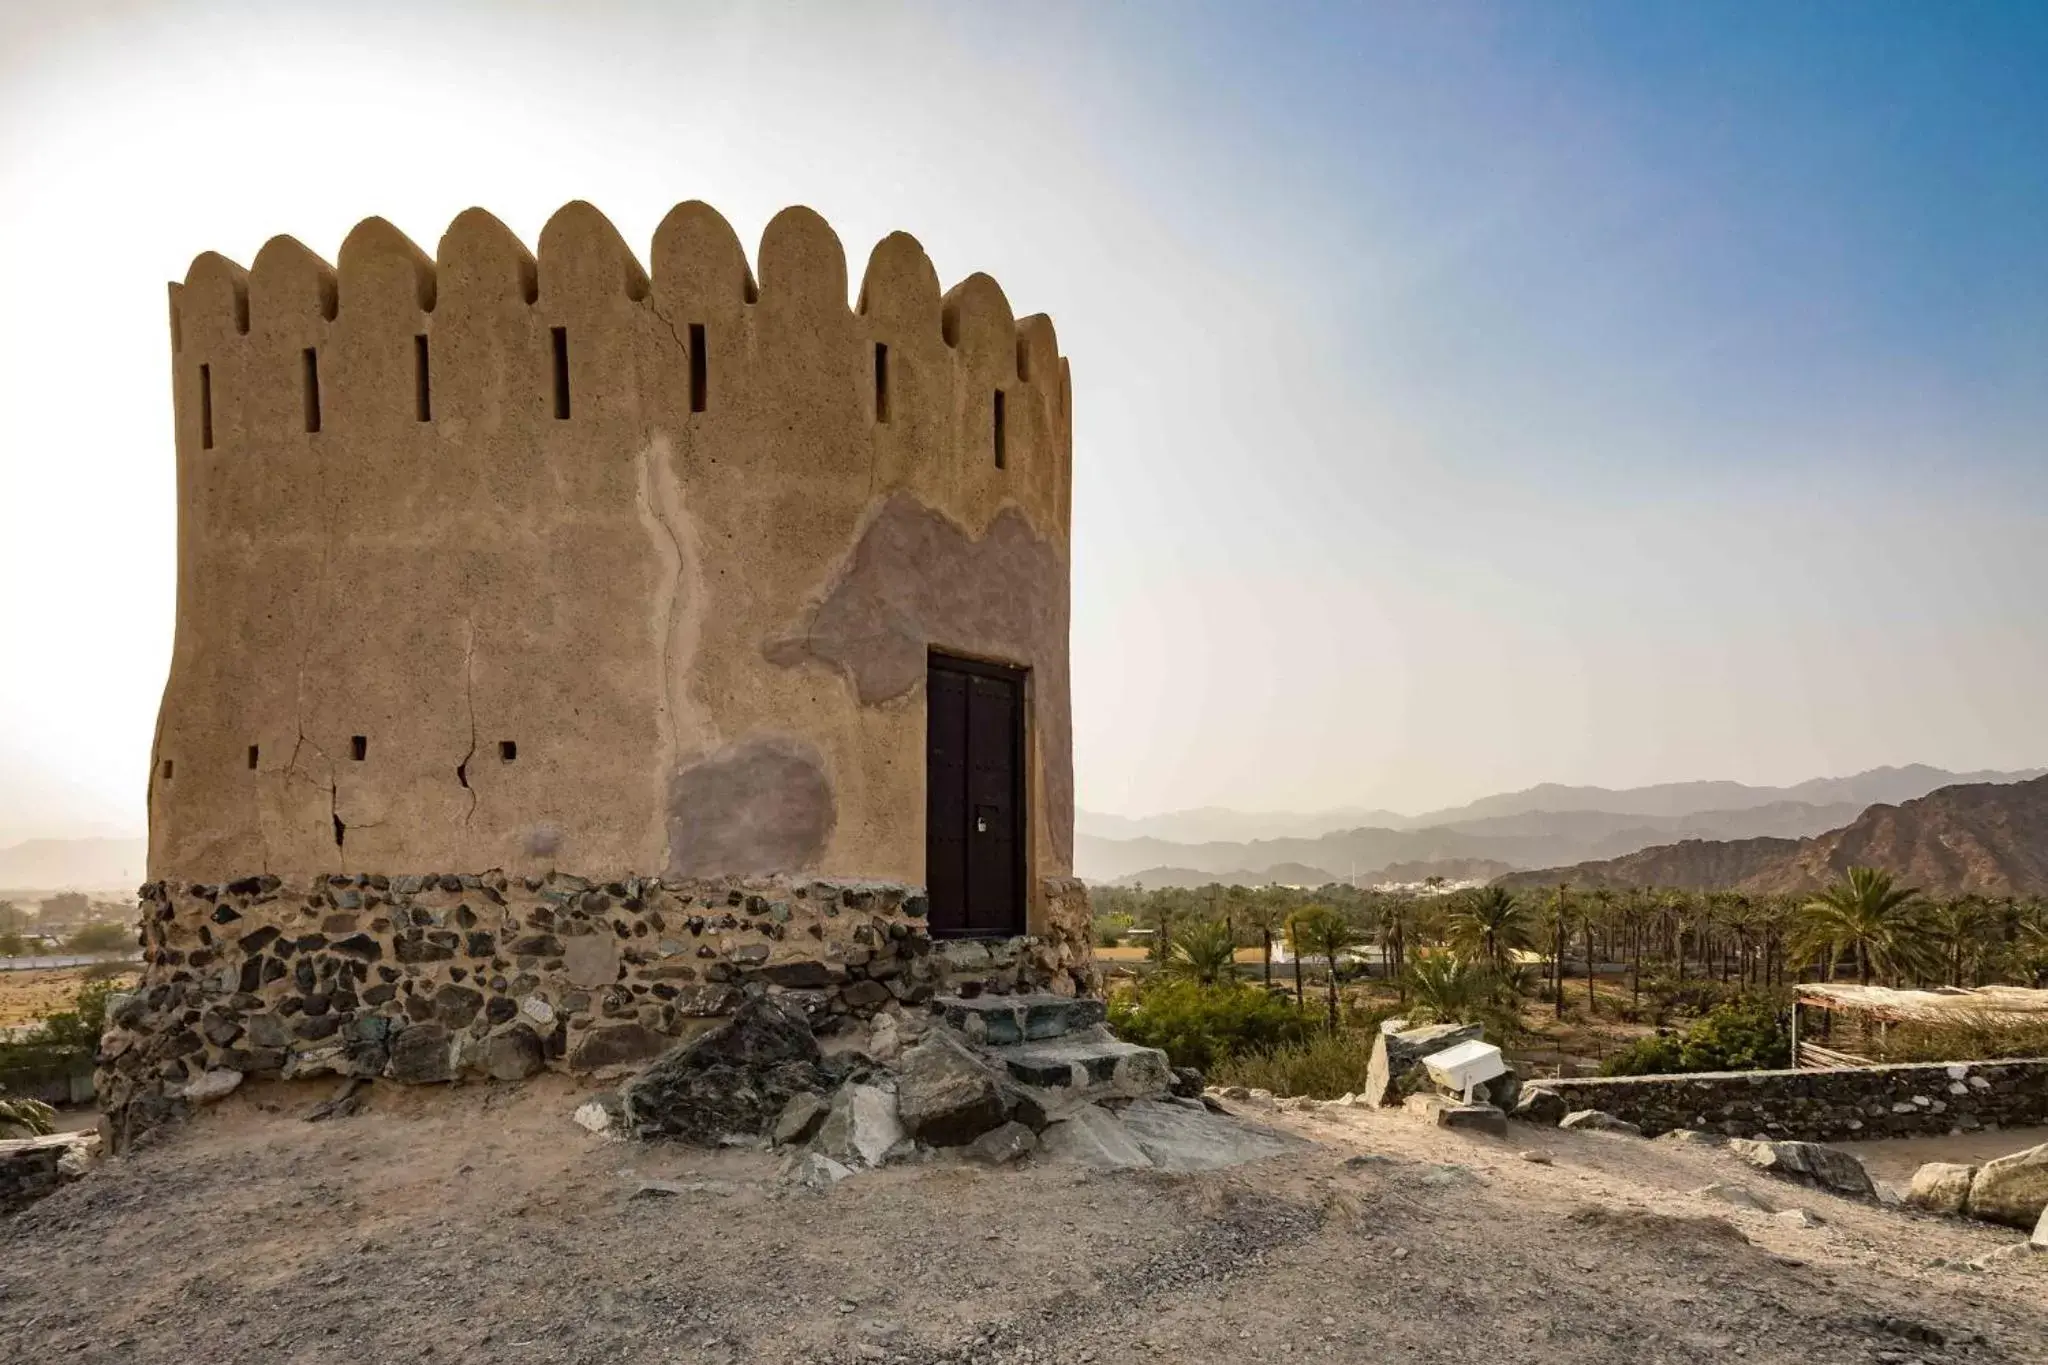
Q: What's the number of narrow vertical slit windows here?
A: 7